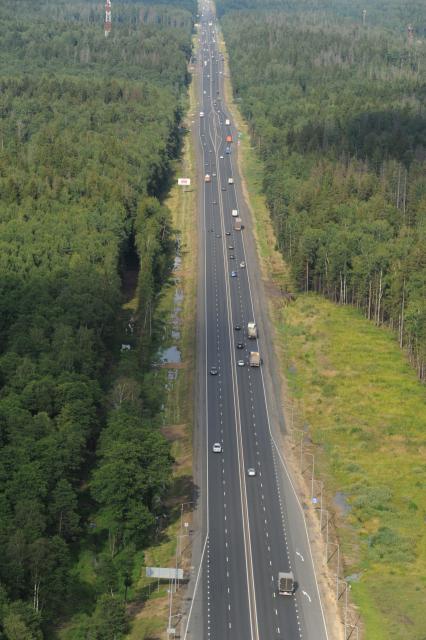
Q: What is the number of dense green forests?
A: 2